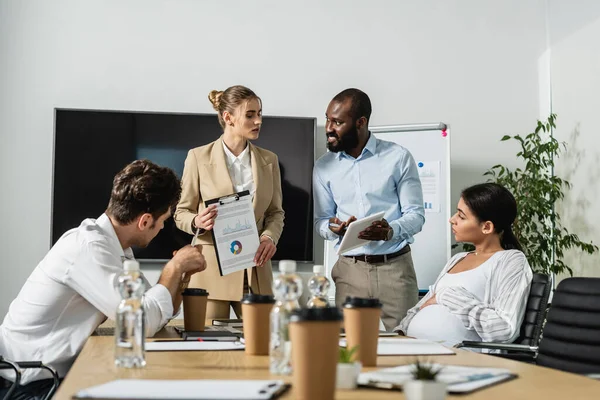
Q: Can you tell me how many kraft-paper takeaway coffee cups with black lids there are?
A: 4